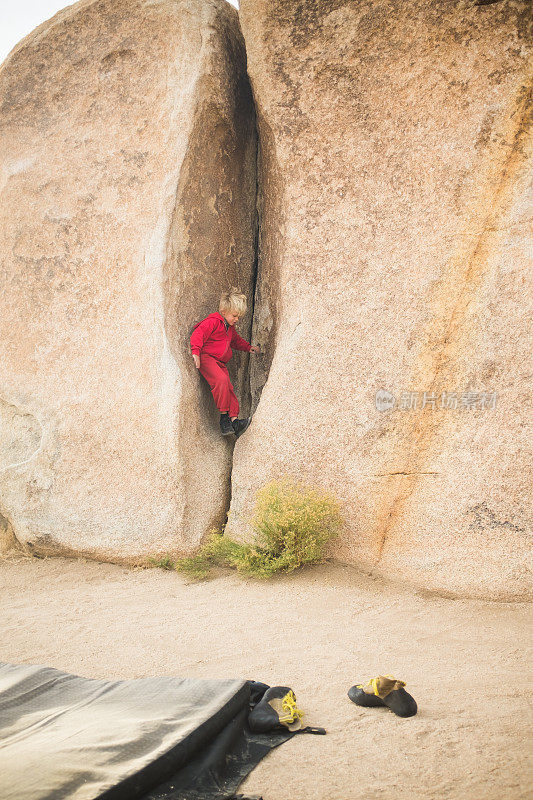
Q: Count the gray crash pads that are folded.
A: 0